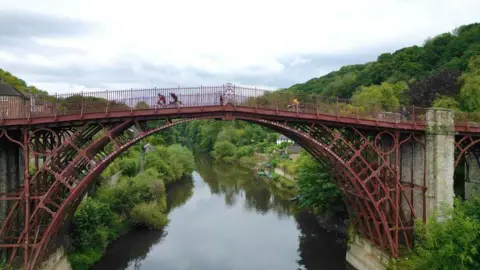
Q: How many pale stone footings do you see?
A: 2